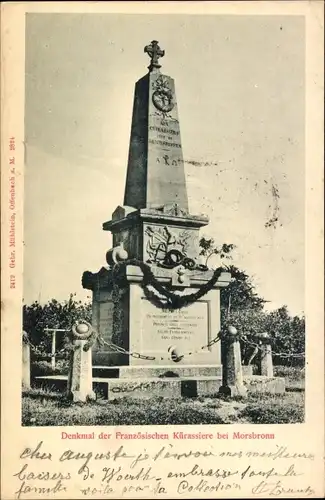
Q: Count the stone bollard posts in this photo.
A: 4